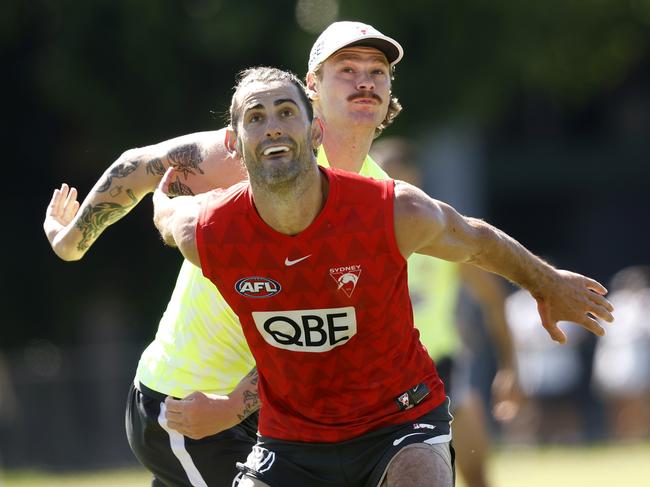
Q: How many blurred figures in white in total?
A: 2